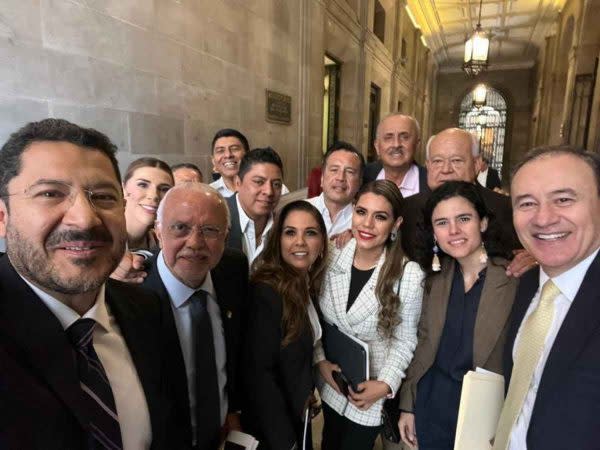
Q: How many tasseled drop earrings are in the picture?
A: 2